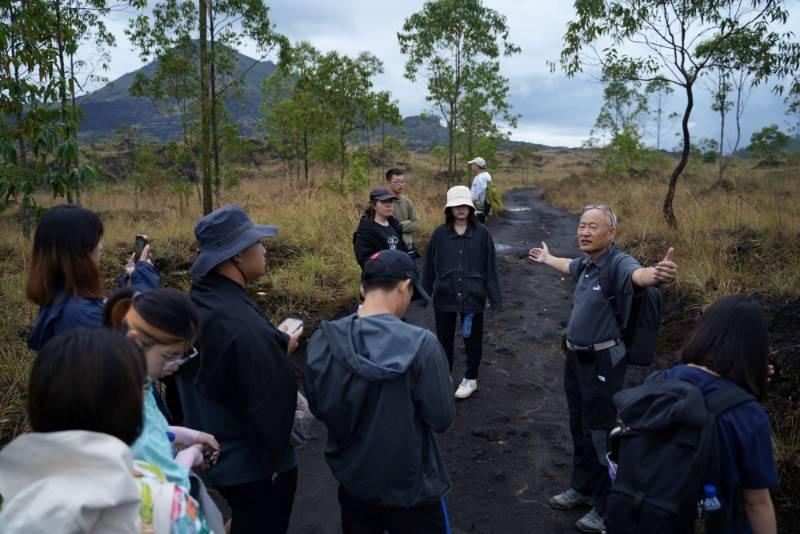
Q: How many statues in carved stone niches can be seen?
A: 0